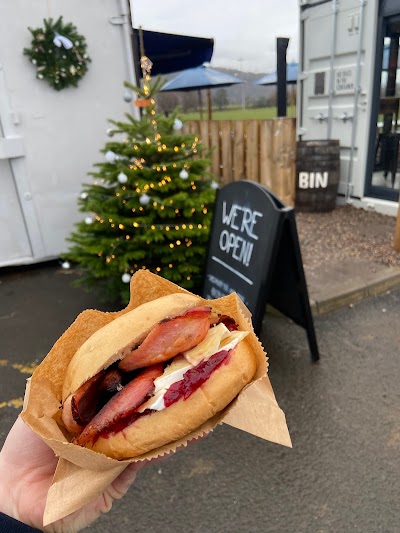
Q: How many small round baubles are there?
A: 12